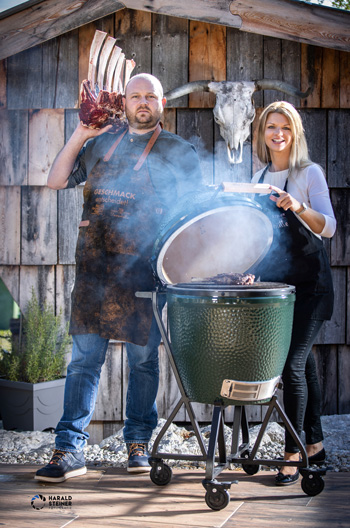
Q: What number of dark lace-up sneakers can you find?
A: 2